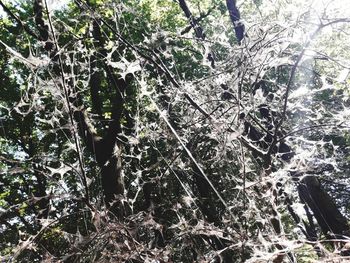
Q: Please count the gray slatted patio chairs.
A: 0